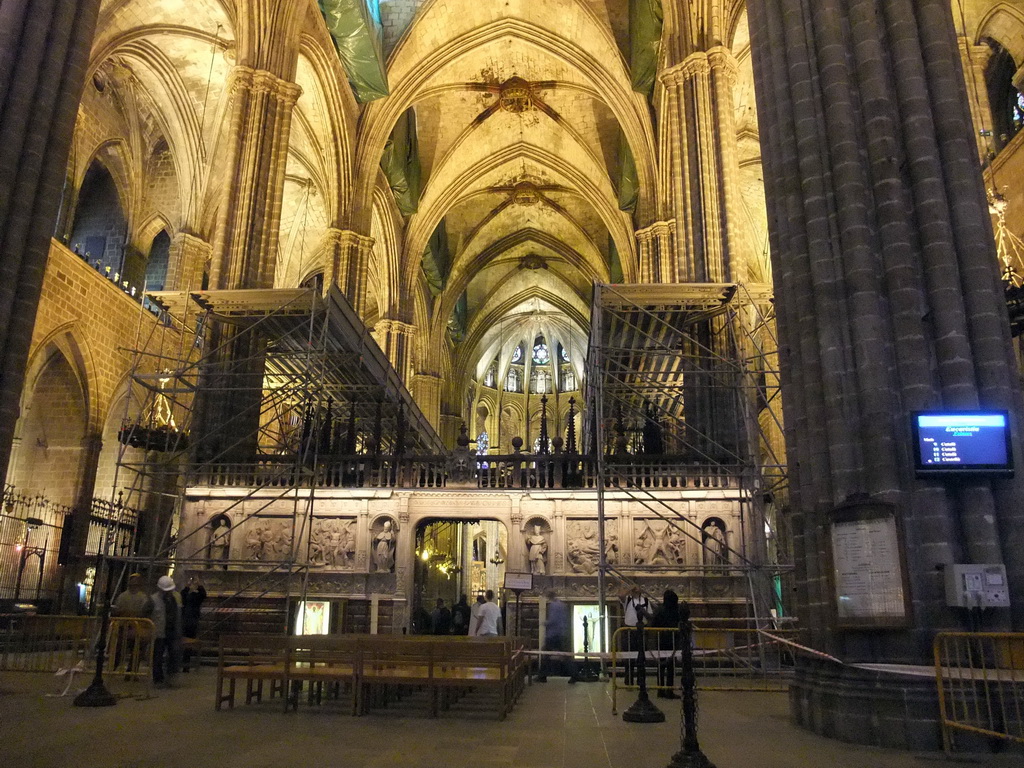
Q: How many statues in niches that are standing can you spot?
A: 4